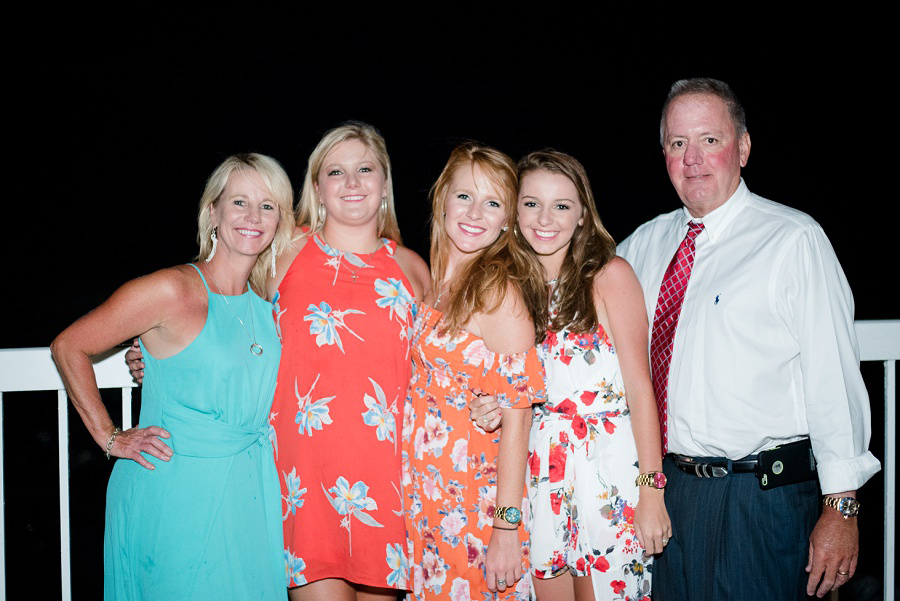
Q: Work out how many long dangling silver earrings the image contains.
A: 2